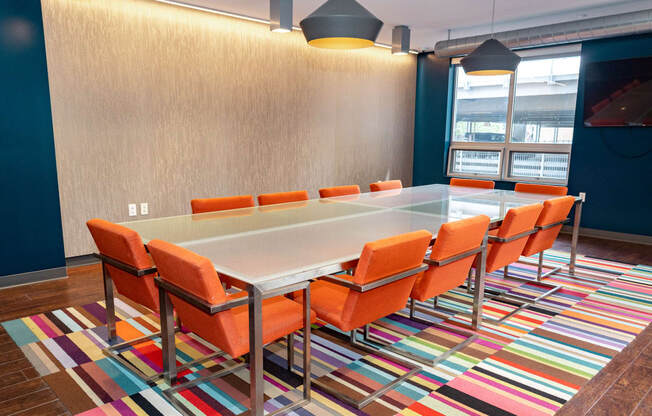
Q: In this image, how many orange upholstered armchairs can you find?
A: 12